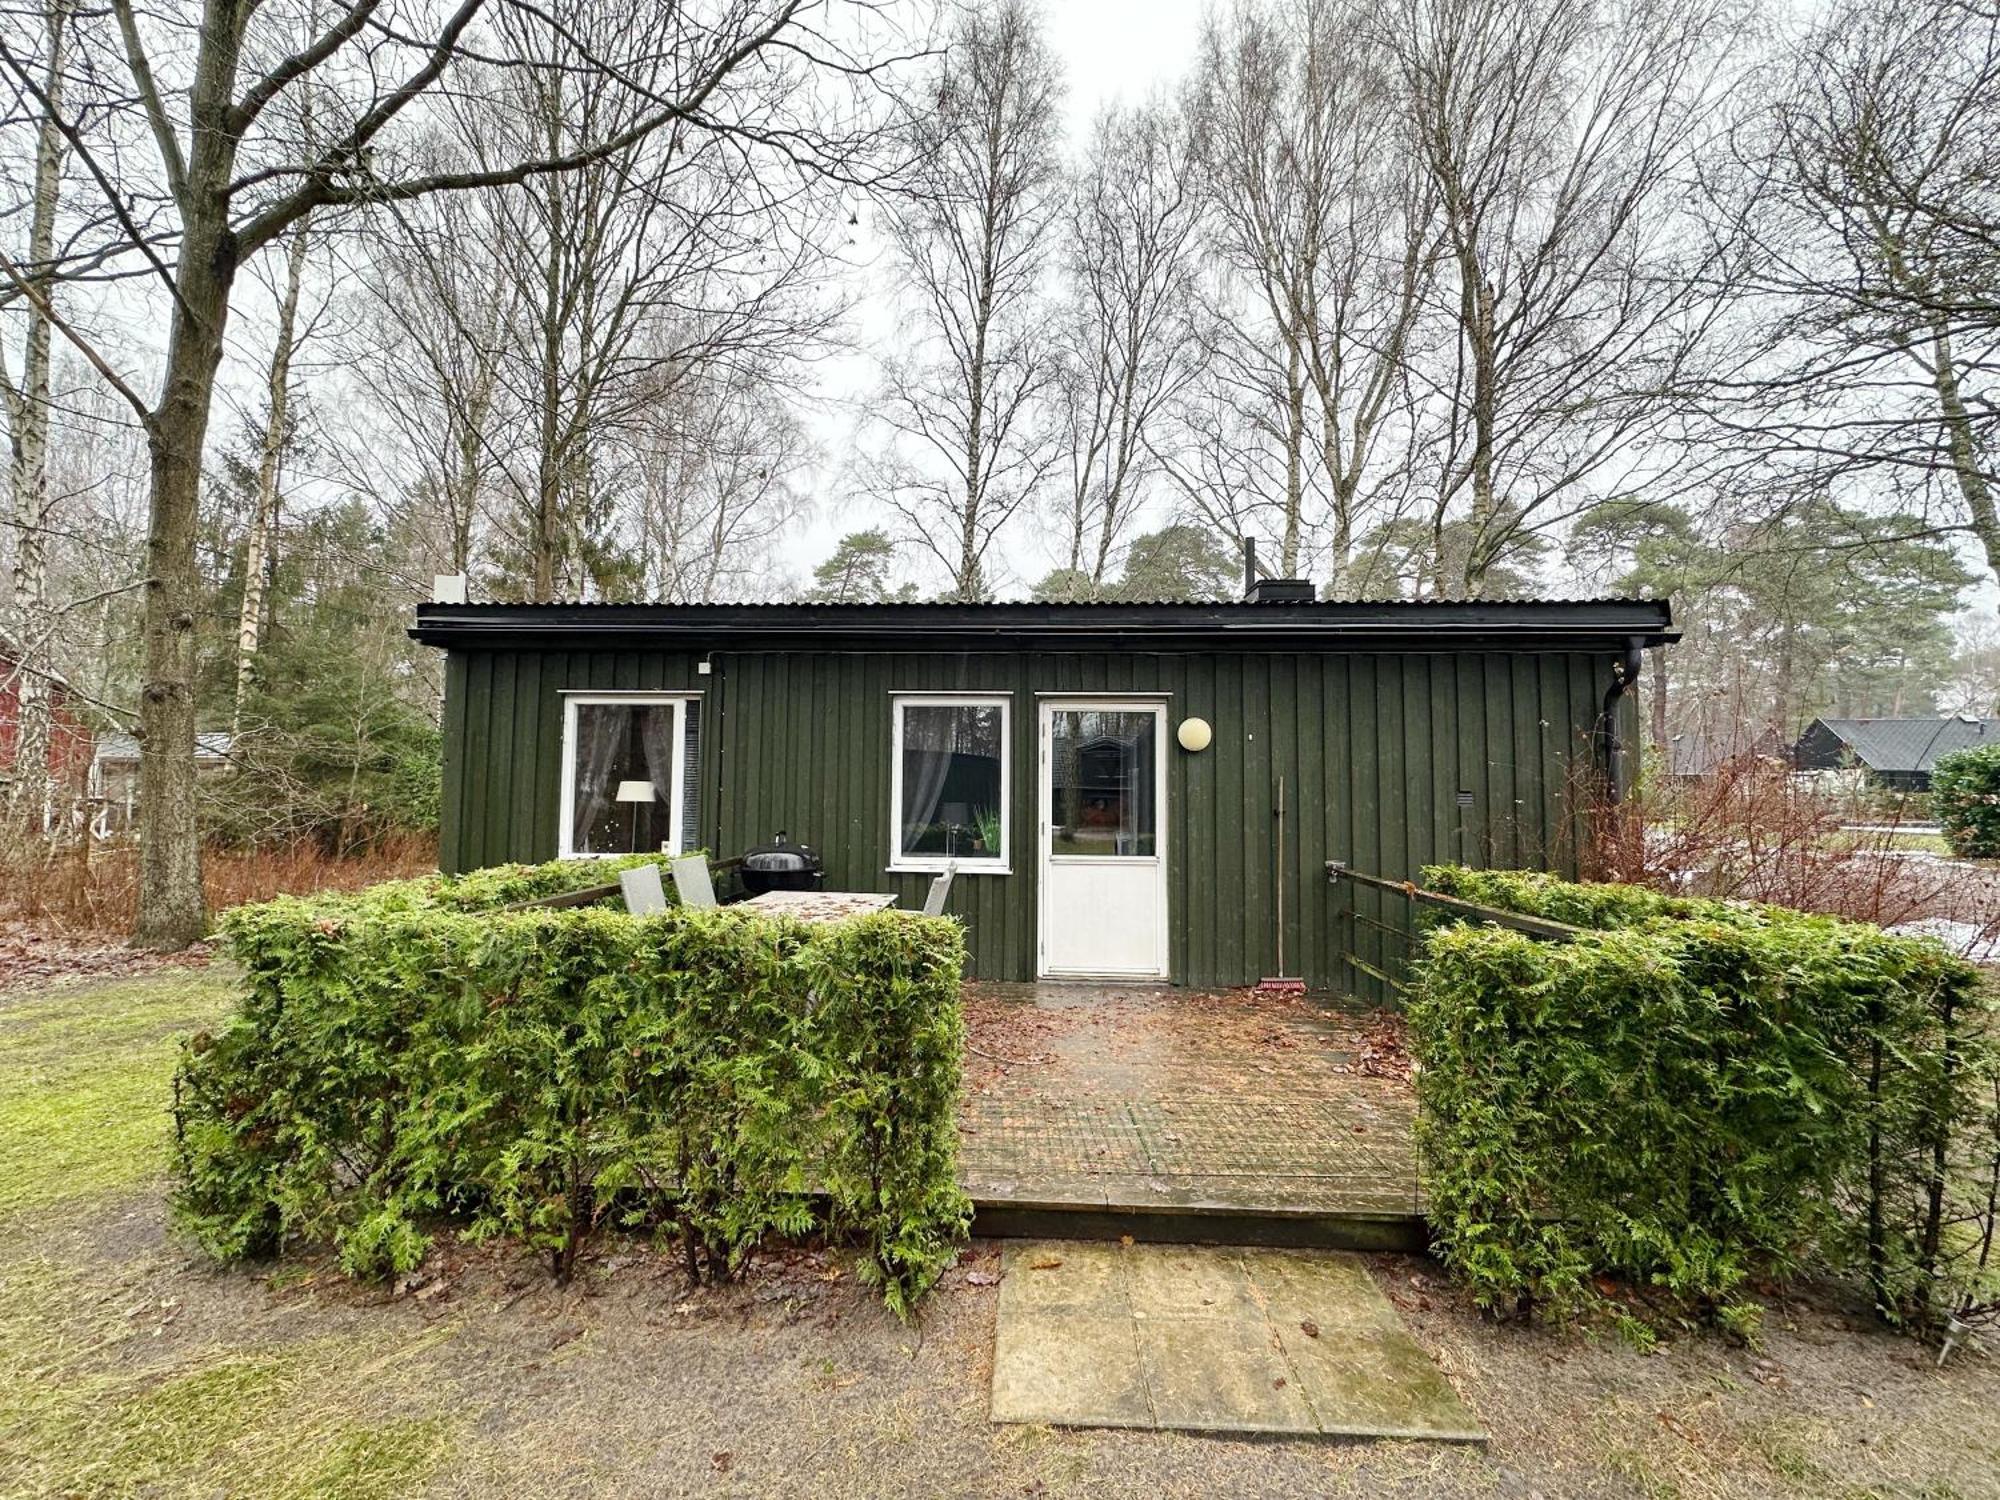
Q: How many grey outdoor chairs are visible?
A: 3